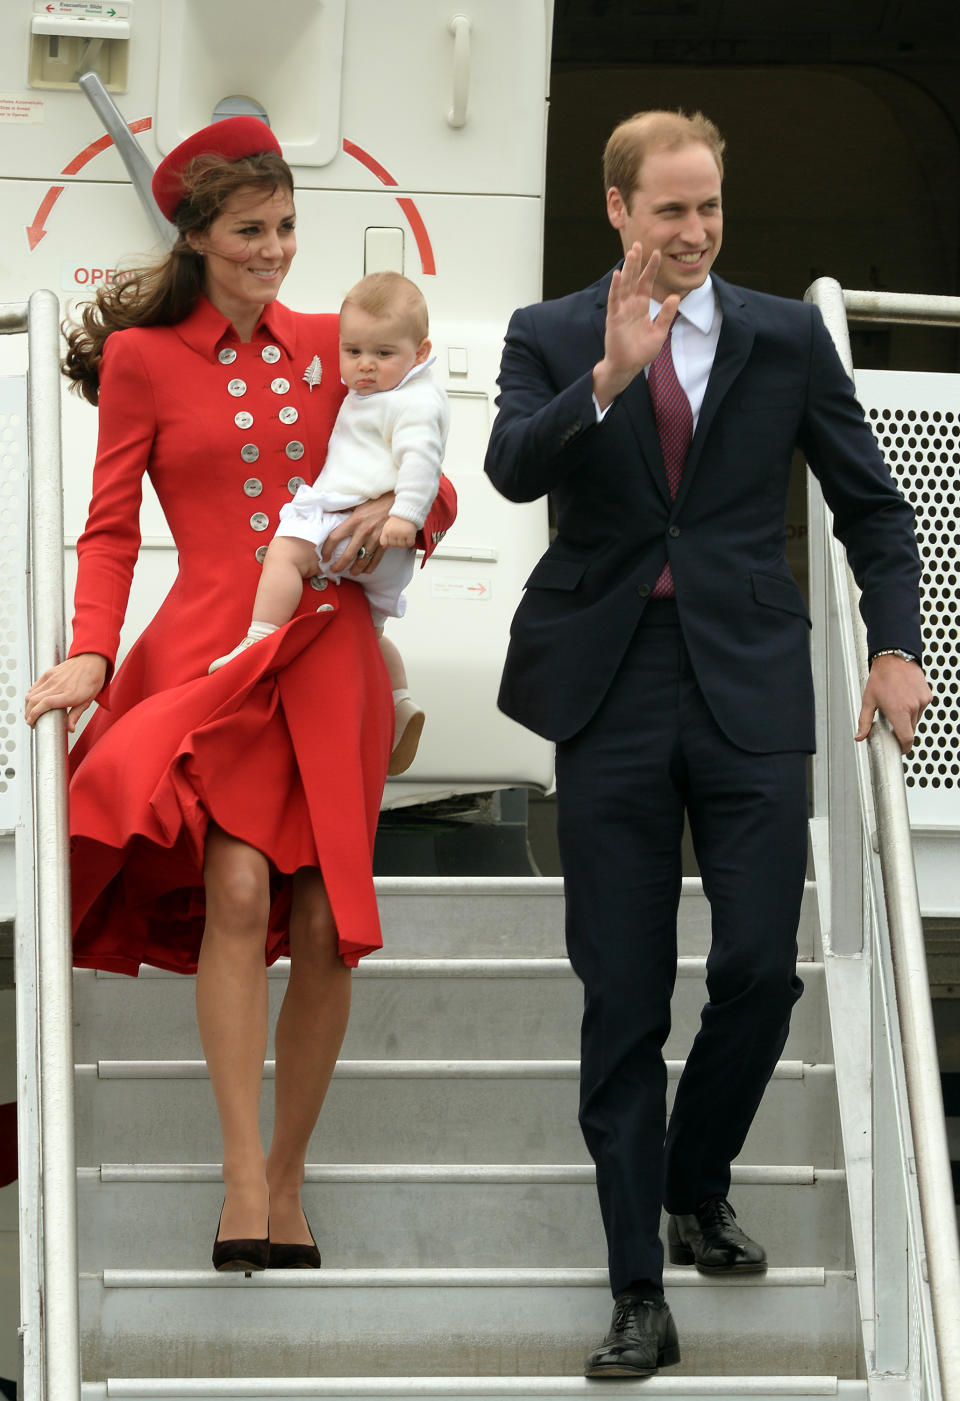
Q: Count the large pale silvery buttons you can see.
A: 14